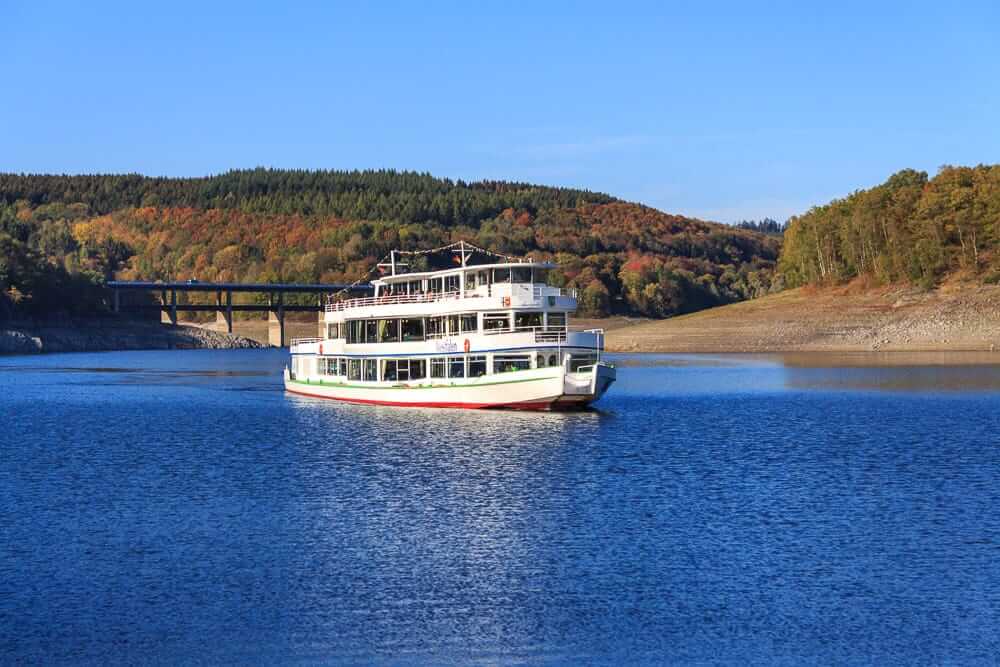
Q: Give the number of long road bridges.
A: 1